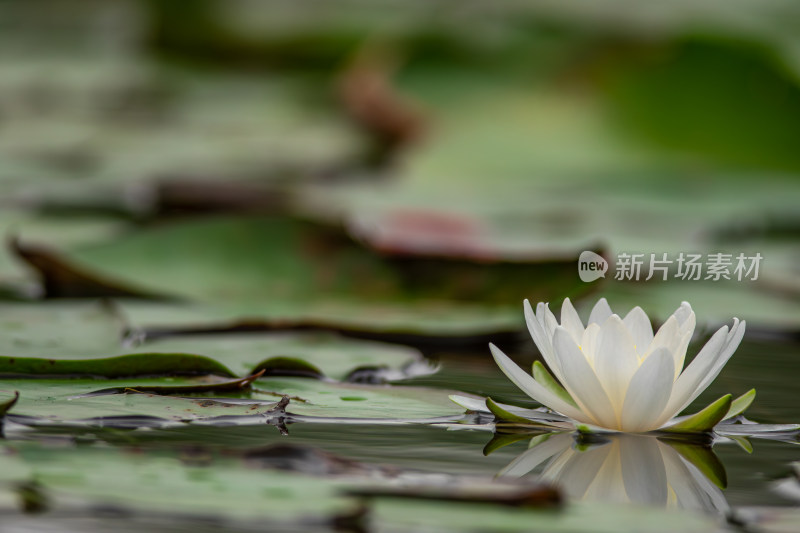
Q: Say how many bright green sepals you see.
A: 4